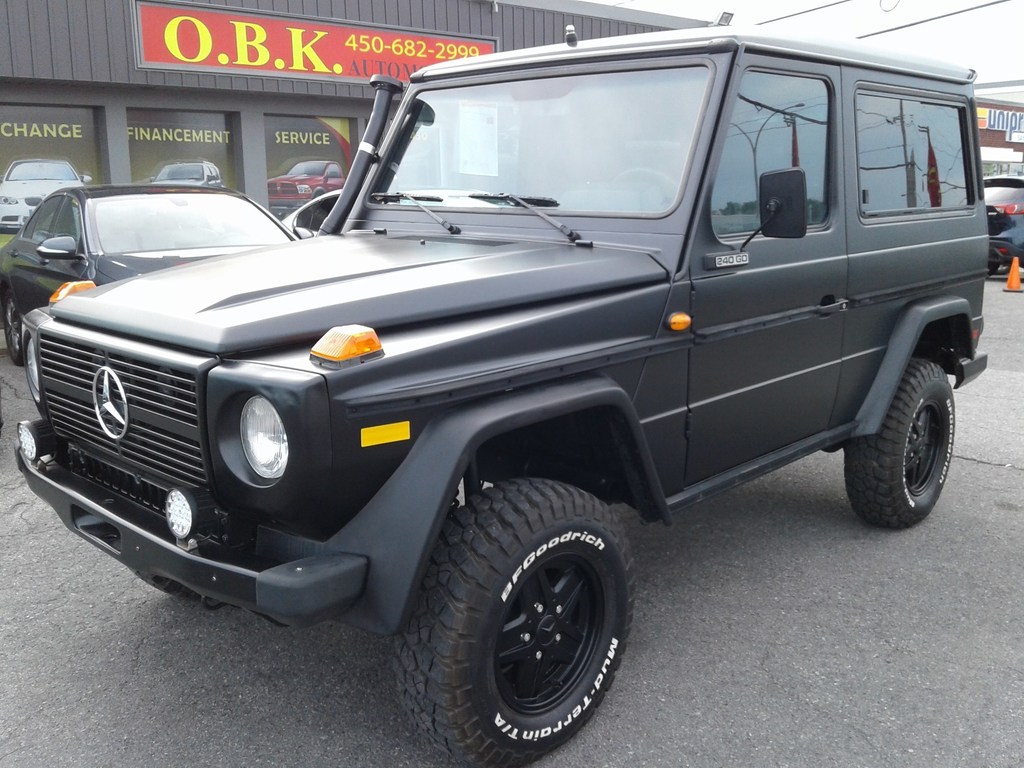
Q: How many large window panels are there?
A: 3